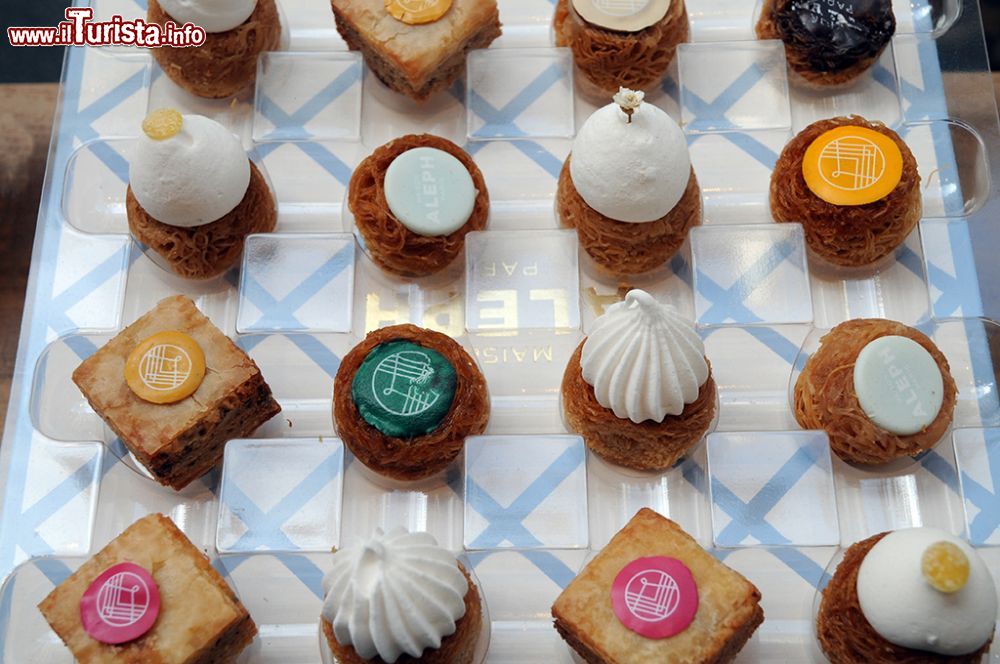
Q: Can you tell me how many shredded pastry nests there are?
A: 12